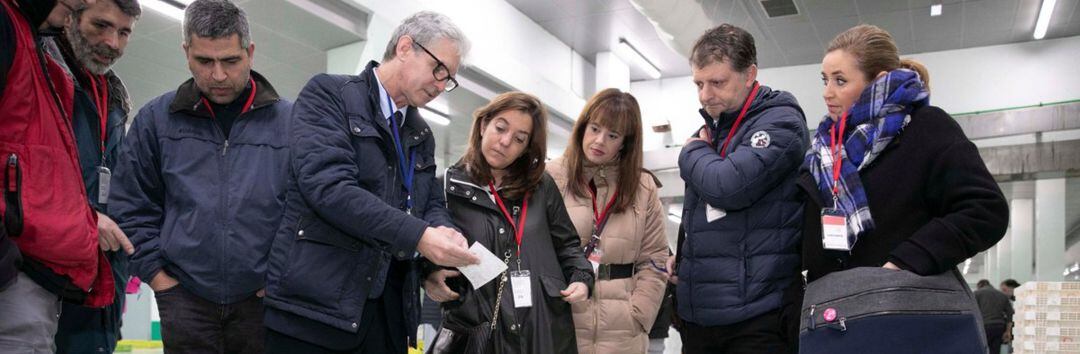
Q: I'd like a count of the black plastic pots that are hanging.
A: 0